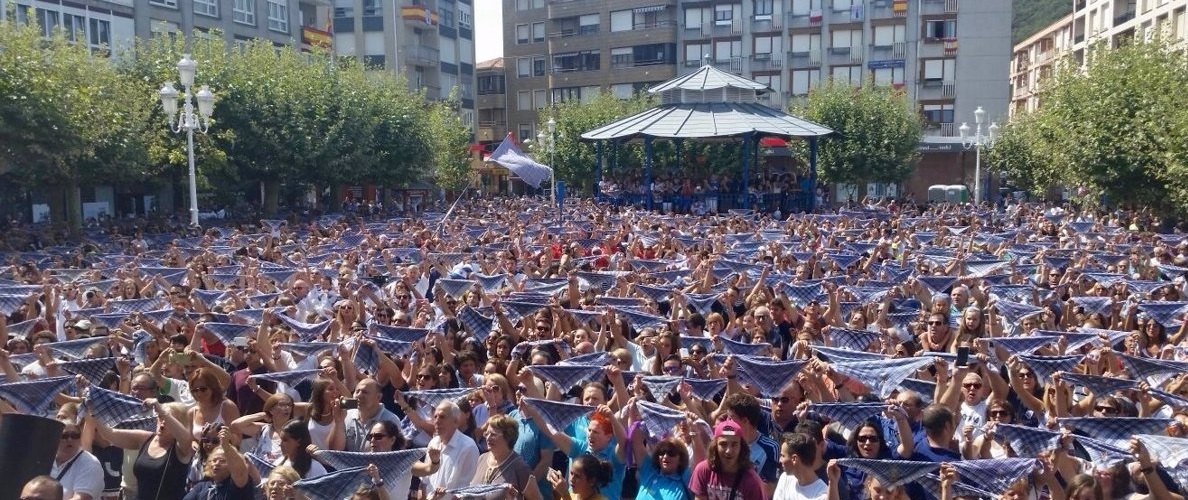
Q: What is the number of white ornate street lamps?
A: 3